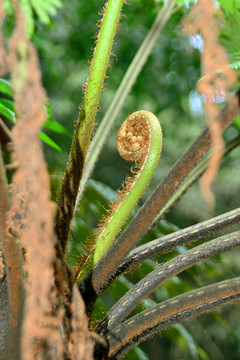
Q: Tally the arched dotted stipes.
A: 3